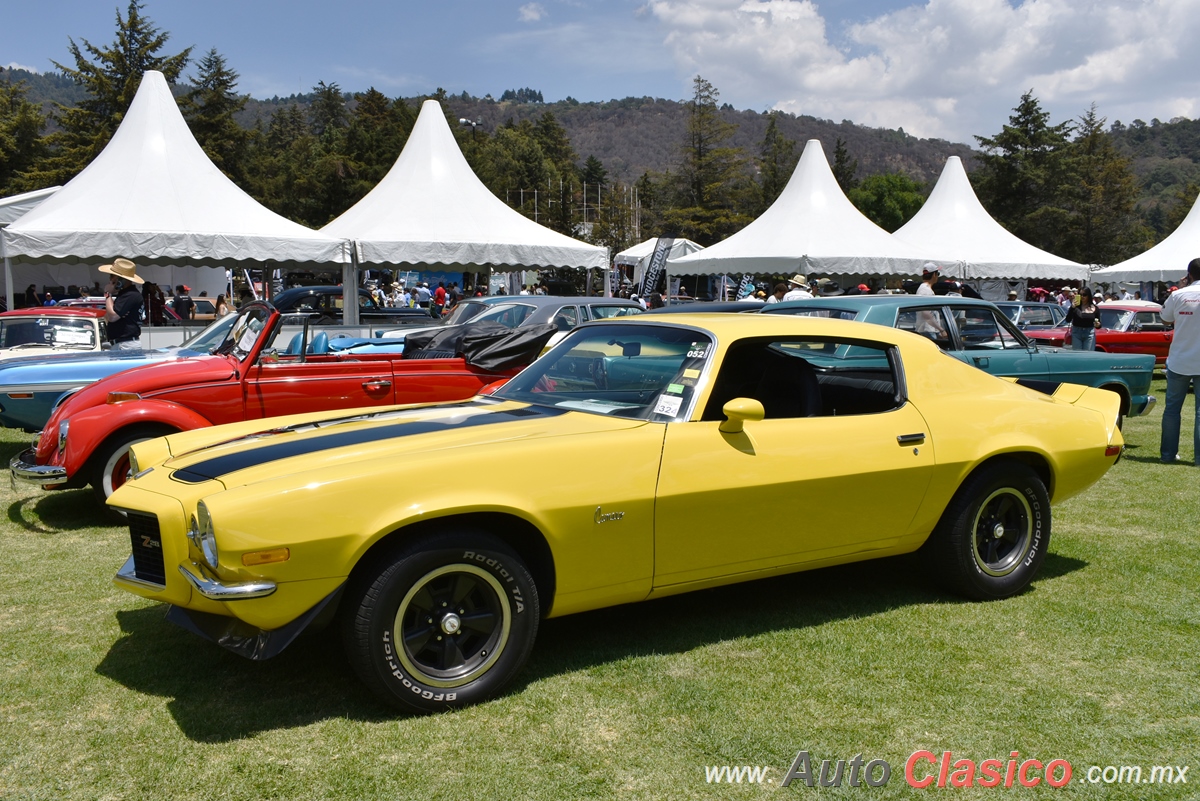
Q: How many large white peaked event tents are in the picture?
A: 5